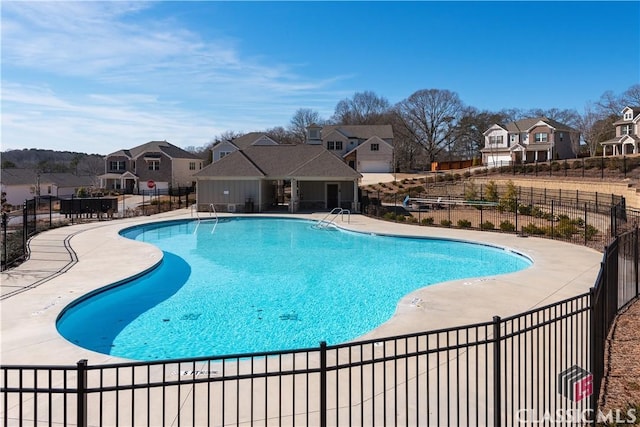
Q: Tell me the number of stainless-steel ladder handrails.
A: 4